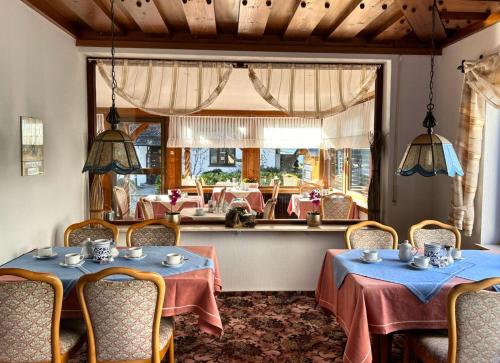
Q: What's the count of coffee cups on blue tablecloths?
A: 7